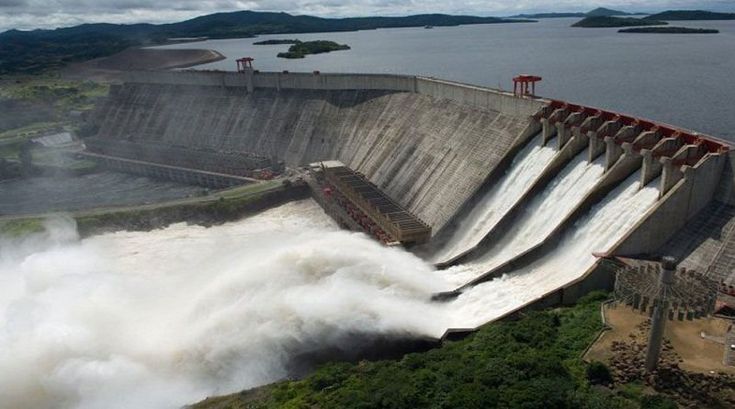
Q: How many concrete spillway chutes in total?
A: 3